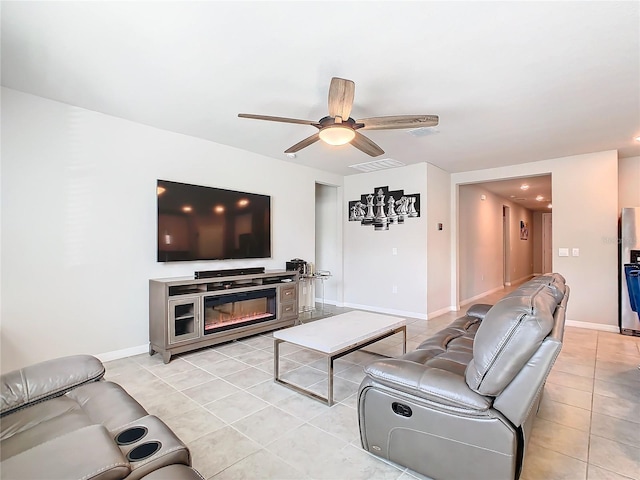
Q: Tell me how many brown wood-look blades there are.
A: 5